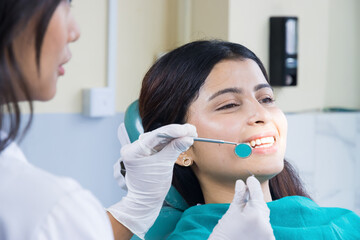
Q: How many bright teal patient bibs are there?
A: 1